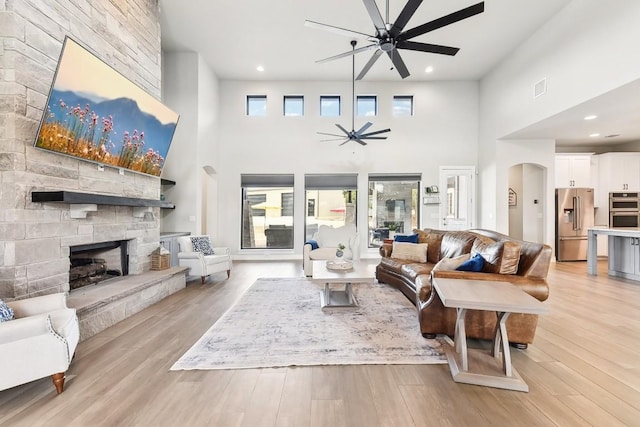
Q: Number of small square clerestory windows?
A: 5